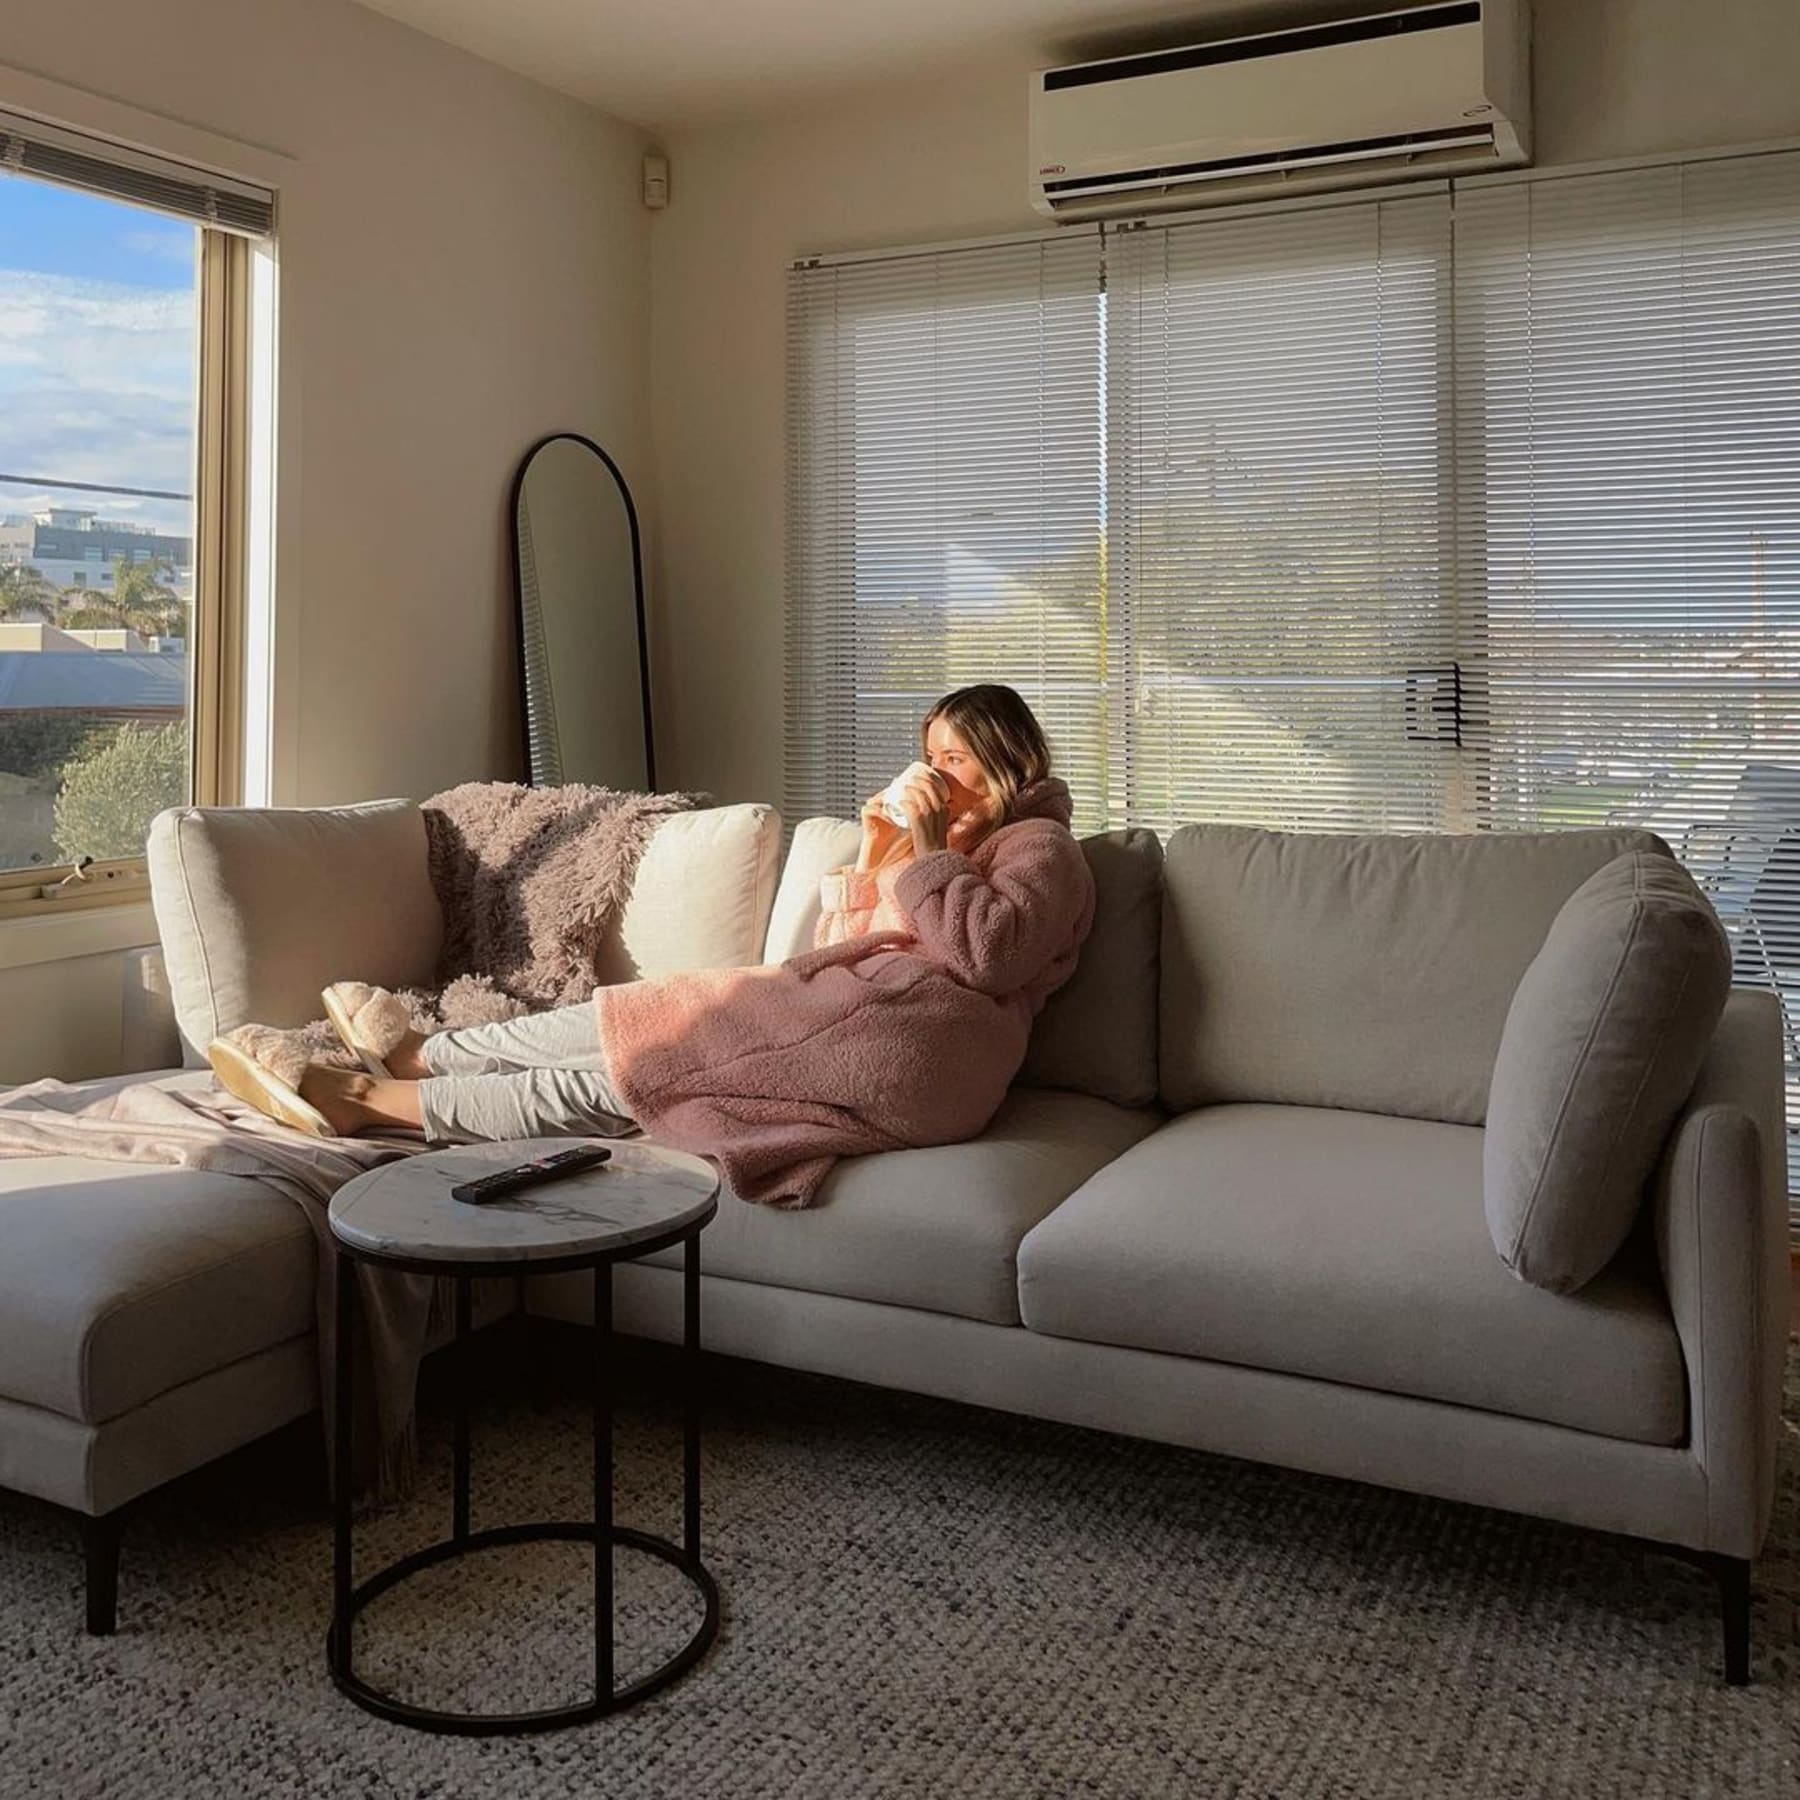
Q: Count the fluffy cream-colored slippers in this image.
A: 2